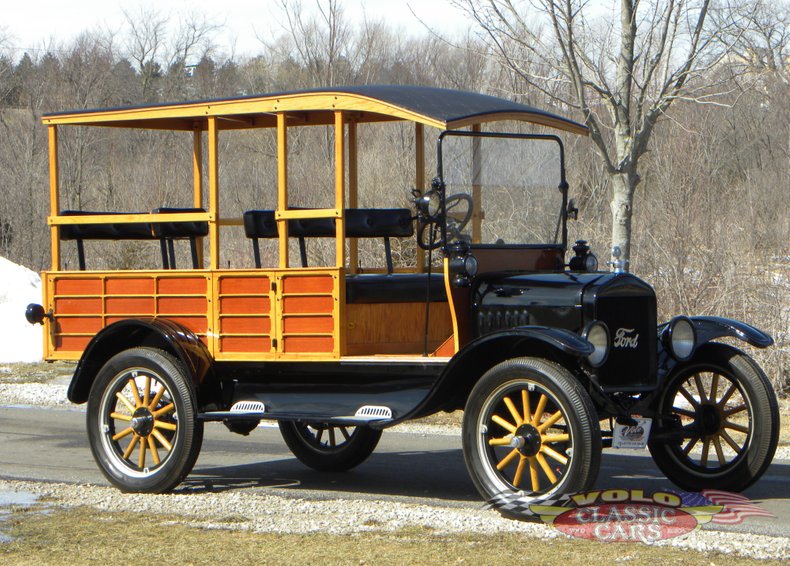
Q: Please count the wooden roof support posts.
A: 8